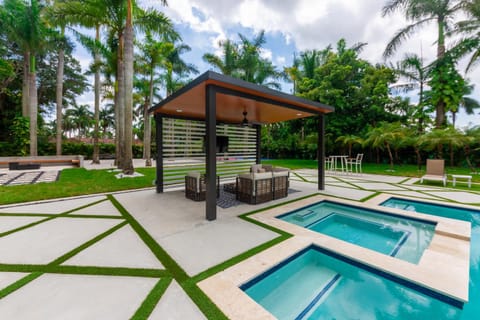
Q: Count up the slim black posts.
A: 4